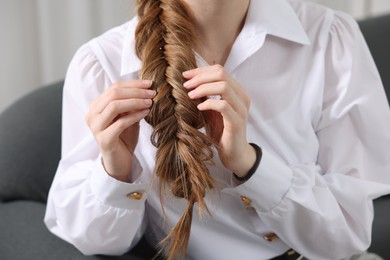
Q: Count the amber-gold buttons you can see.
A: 3